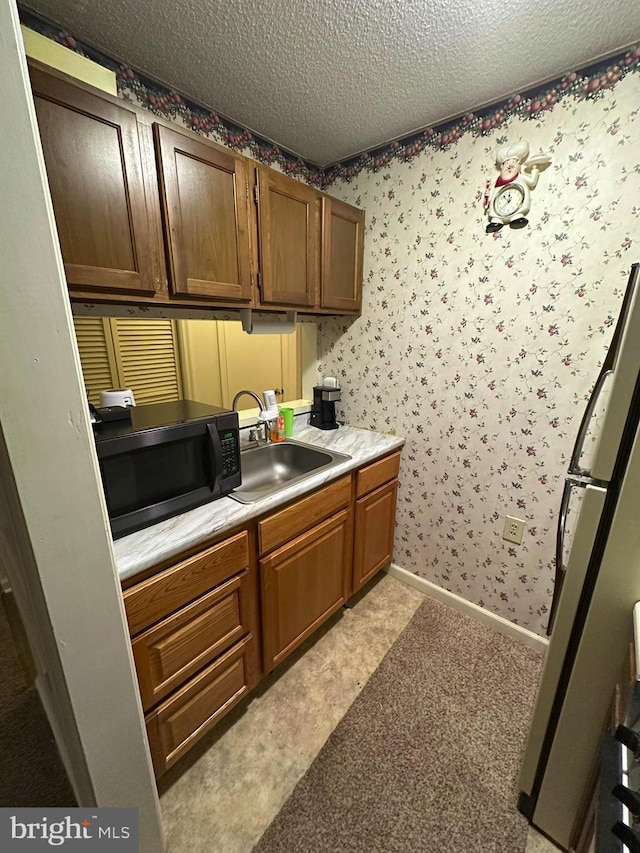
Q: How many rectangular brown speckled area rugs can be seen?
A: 1